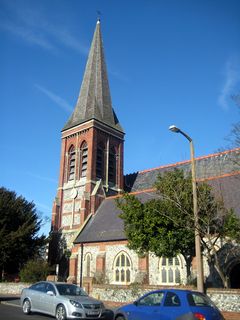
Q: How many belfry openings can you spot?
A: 4